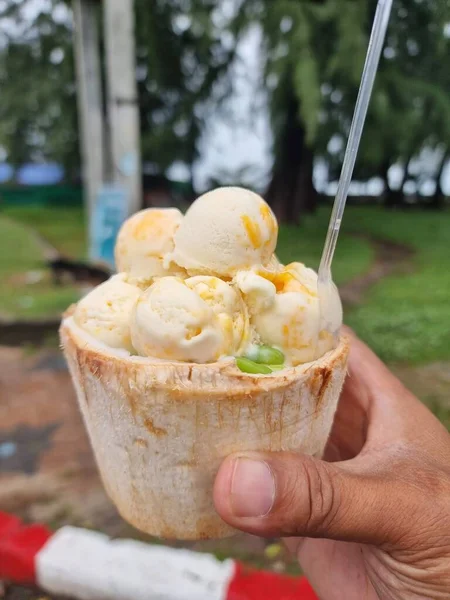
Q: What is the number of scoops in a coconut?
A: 5